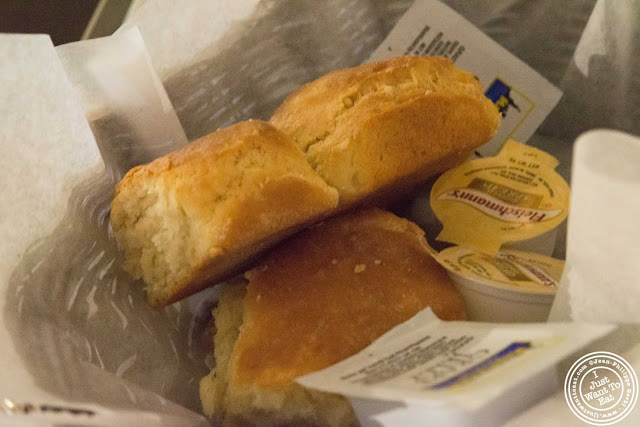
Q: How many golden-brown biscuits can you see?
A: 3